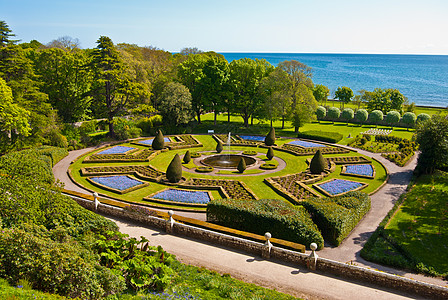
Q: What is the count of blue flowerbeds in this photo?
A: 8